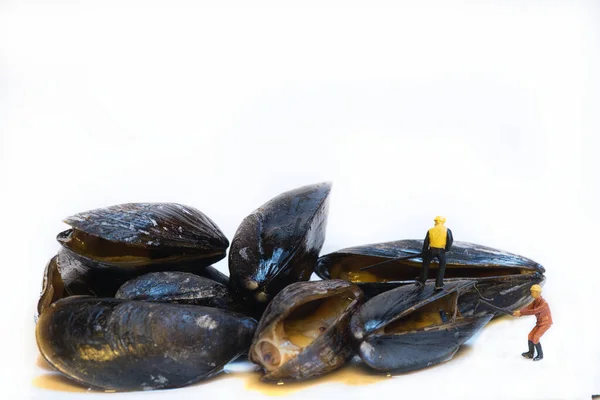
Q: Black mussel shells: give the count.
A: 8